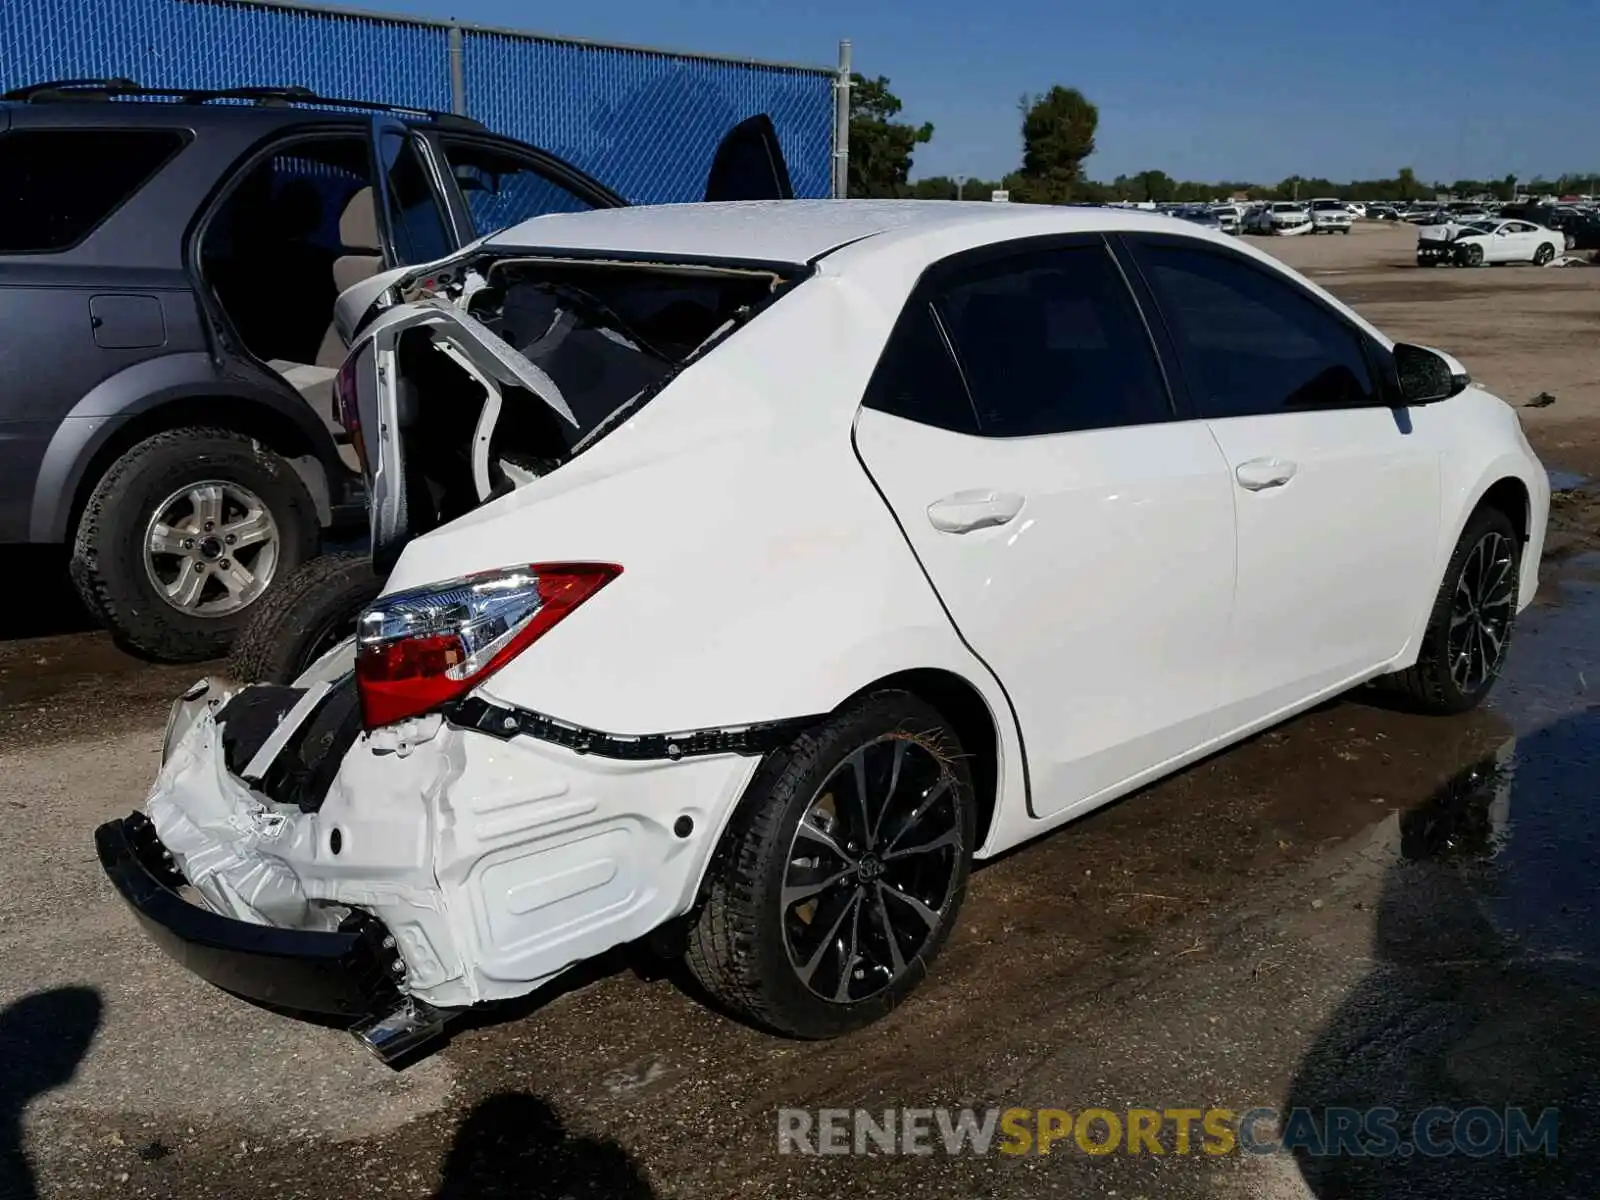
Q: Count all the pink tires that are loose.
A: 0